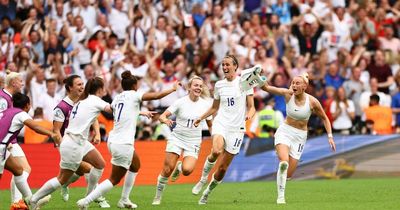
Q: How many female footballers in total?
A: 8